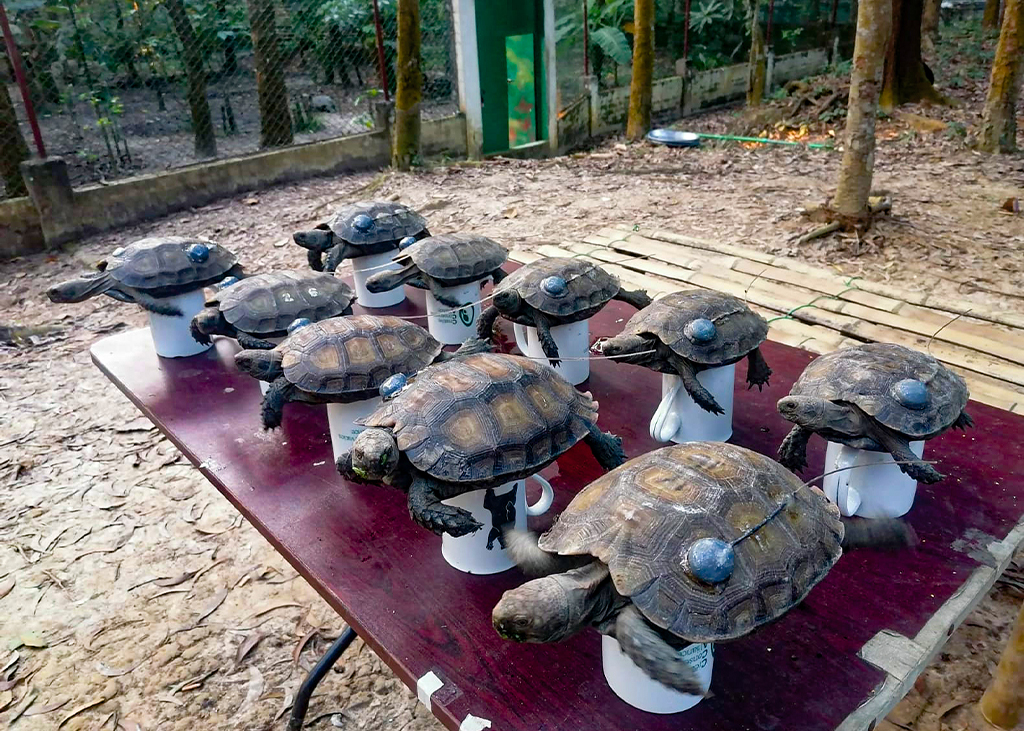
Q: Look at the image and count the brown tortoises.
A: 10